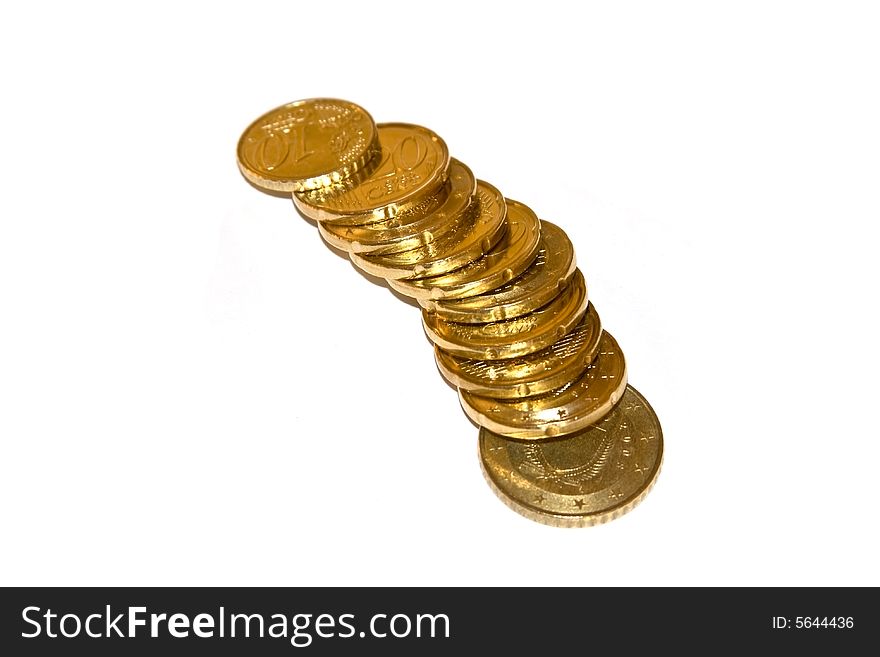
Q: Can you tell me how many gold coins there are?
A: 10